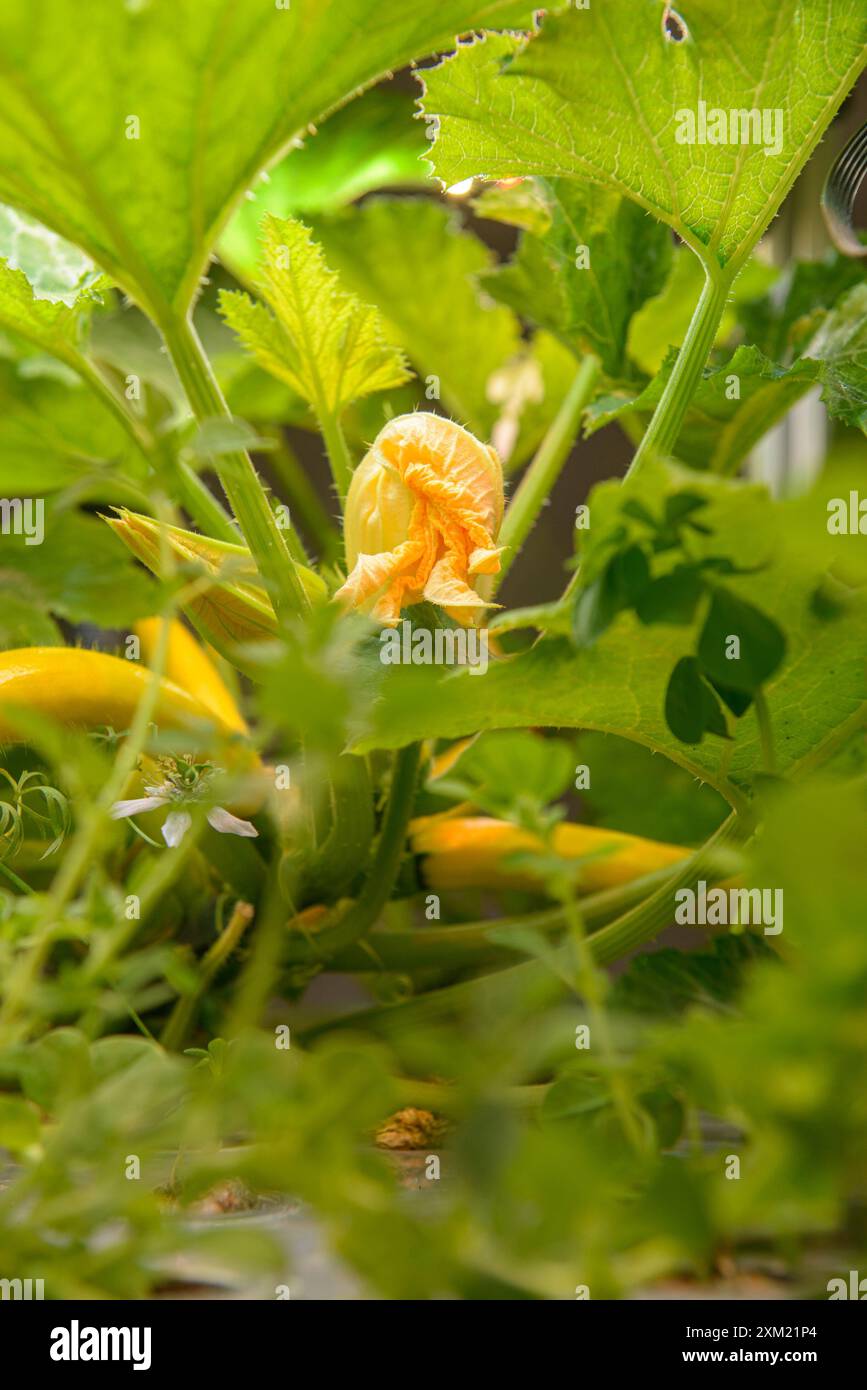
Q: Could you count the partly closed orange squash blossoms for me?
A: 1